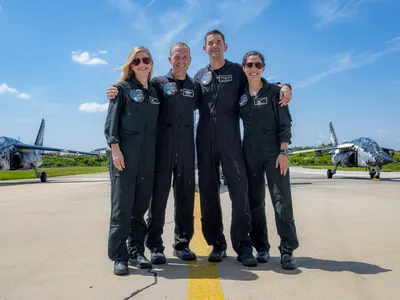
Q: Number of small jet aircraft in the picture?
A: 2